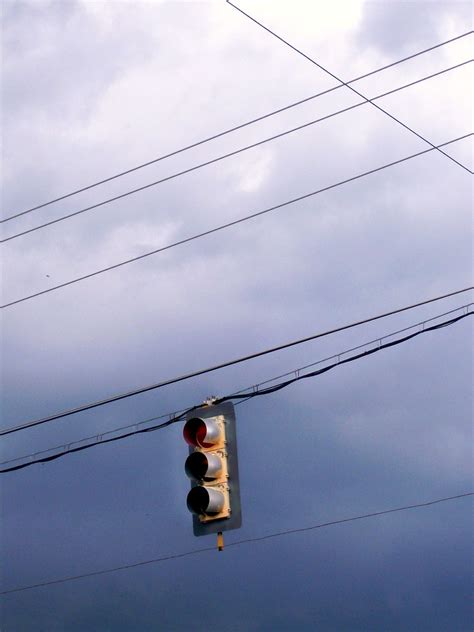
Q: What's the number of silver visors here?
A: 3